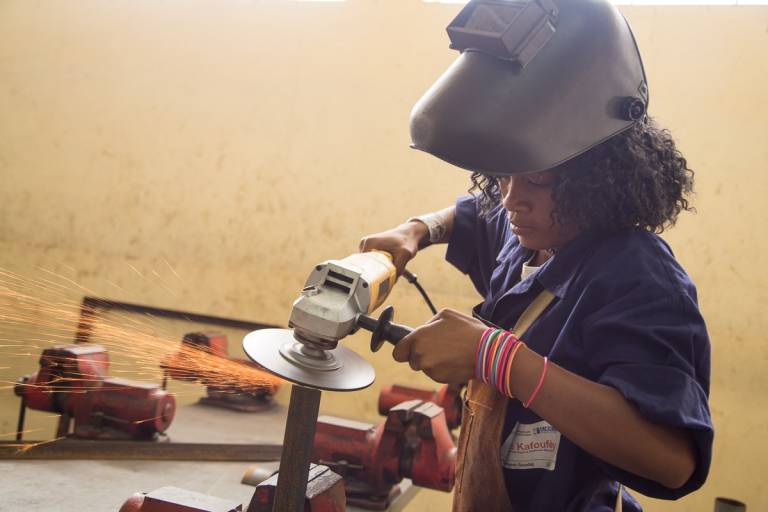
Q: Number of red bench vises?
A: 5